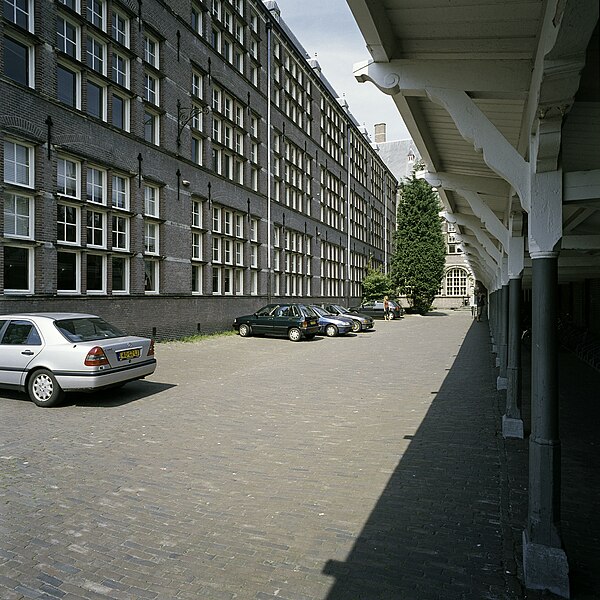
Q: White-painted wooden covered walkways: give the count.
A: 1